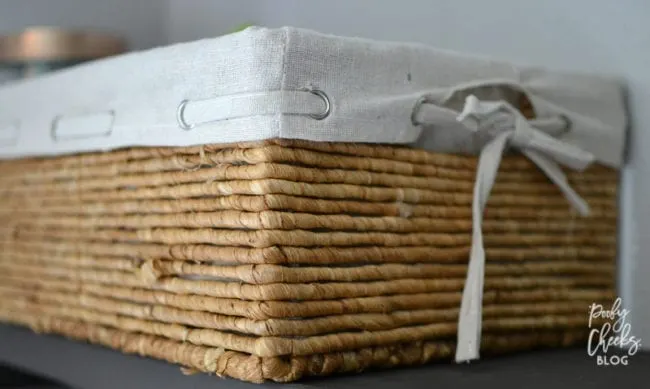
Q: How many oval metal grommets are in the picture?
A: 7